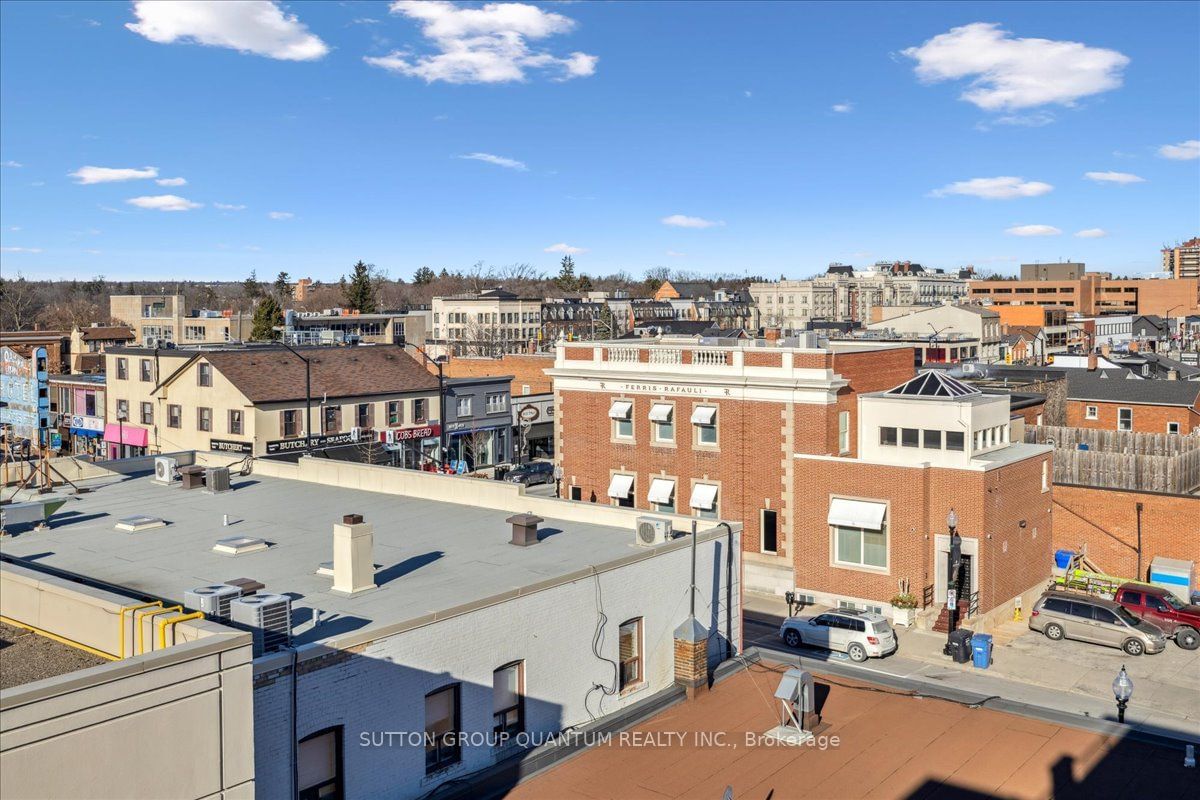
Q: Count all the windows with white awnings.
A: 7